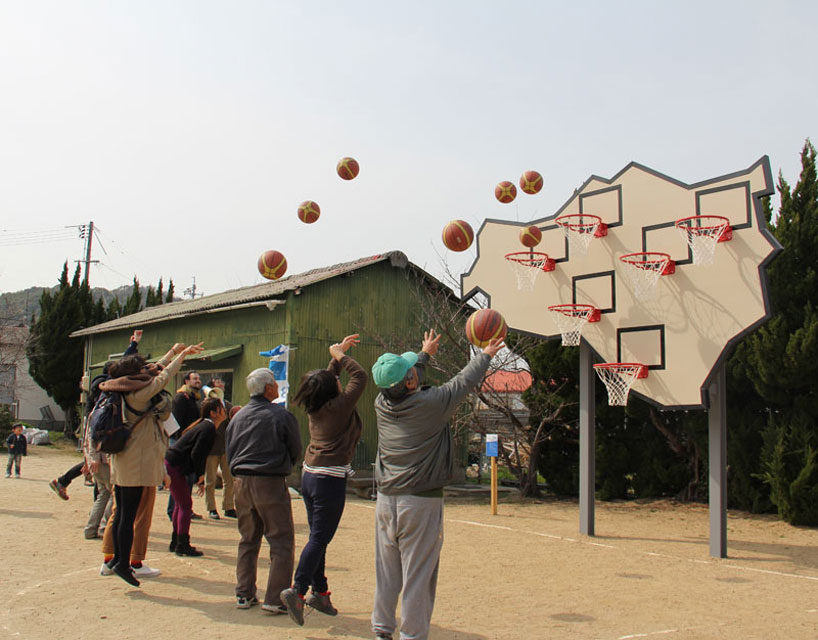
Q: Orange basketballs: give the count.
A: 8